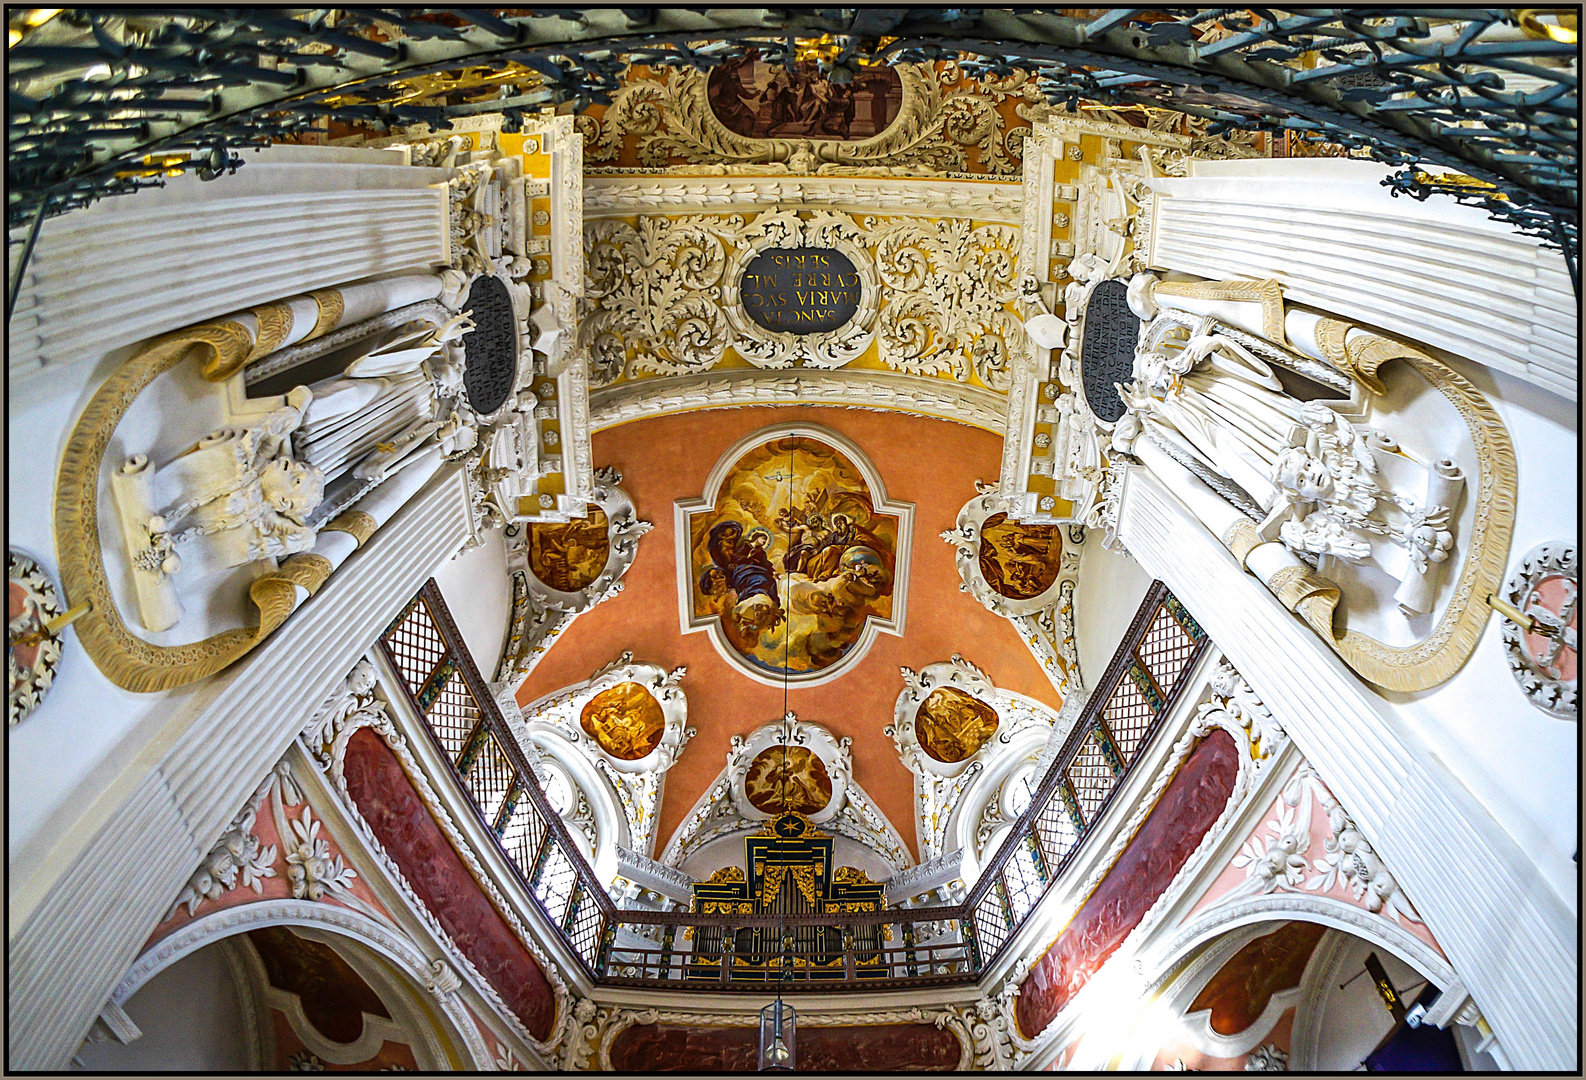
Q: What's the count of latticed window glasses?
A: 12